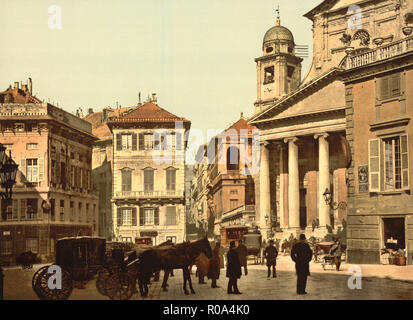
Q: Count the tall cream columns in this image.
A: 3